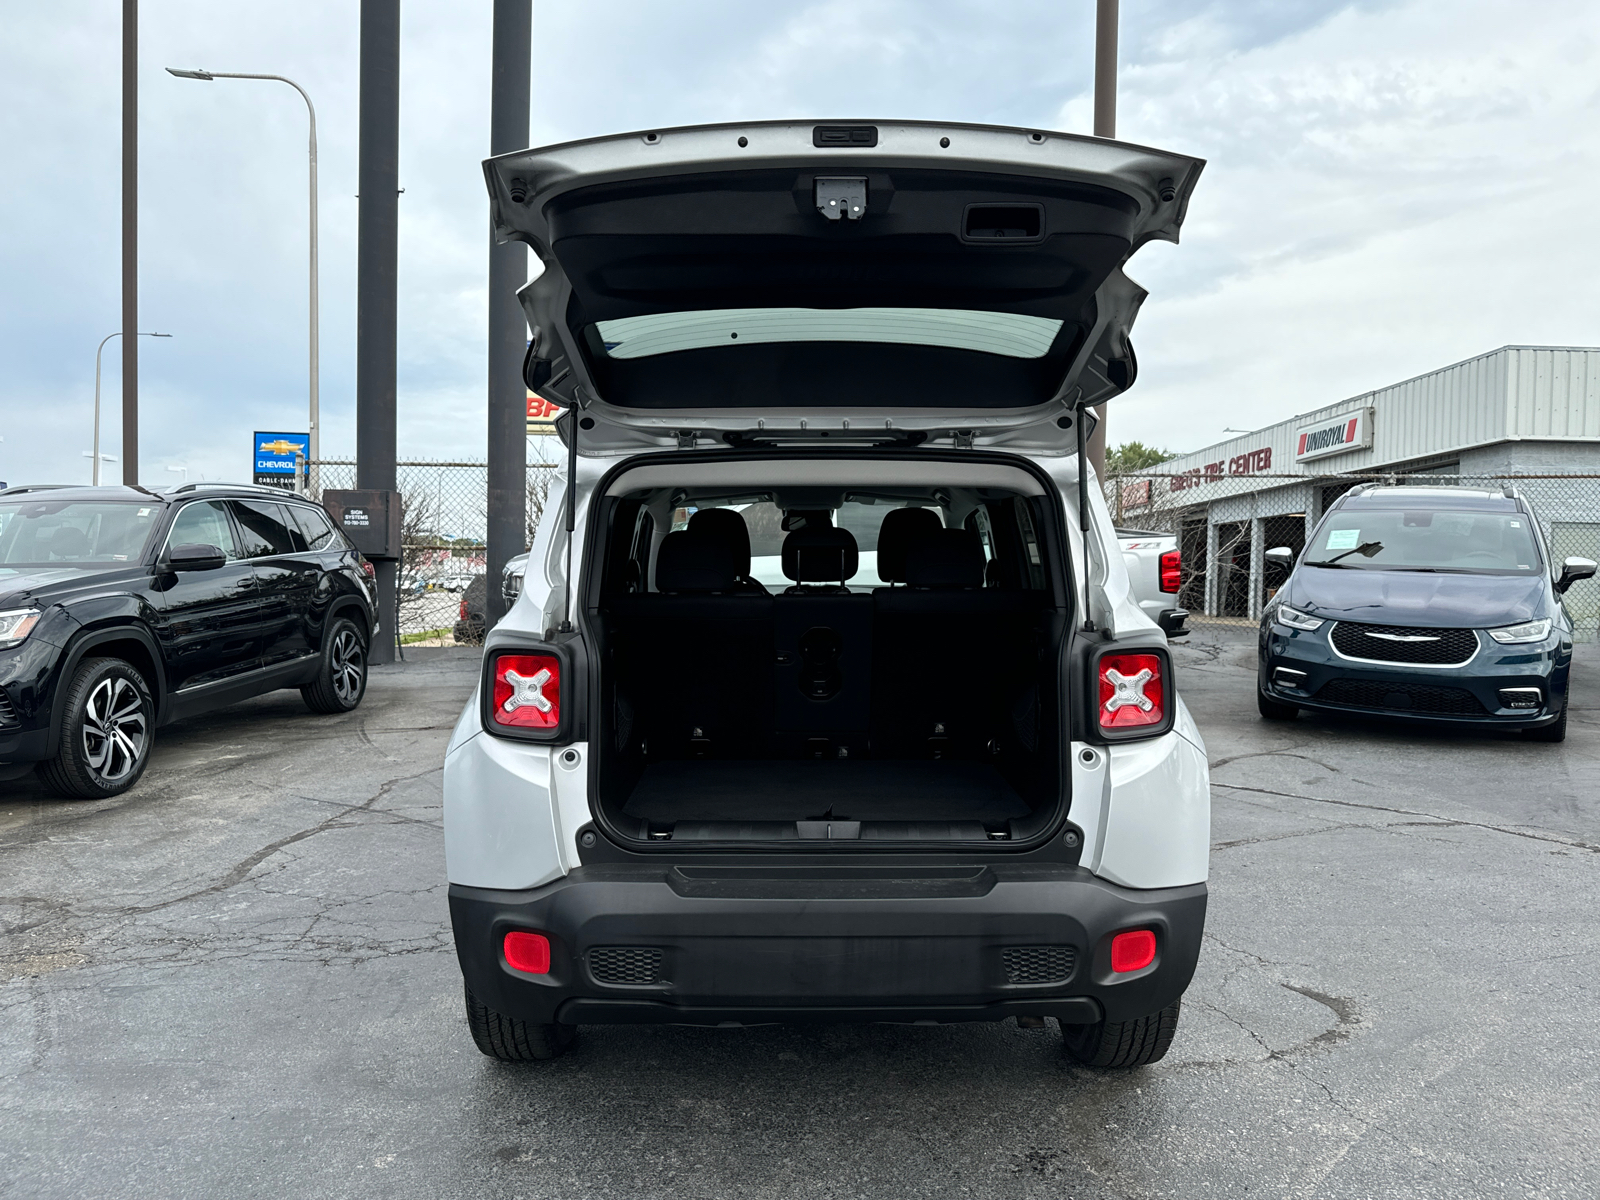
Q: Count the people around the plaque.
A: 0